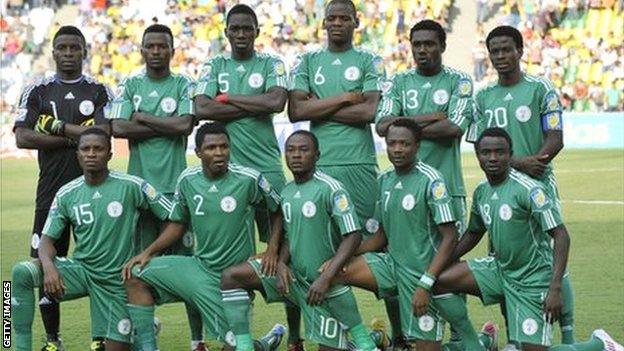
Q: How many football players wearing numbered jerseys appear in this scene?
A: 11